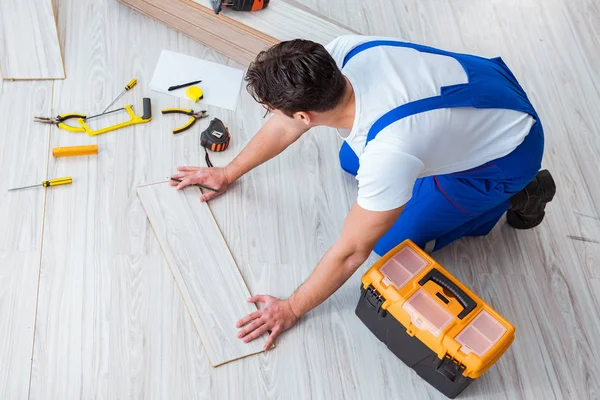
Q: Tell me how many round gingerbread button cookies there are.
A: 0